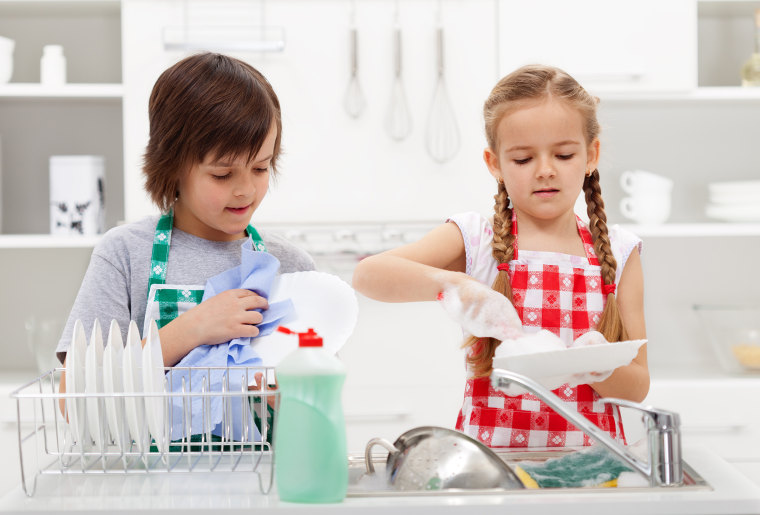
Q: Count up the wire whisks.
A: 3